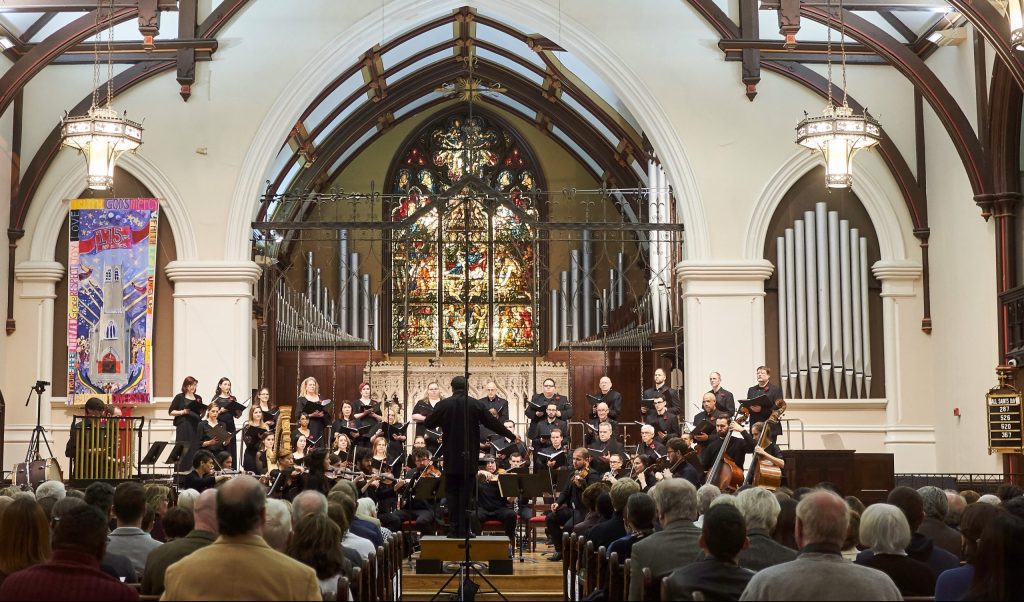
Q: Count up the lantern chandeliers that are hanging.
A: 2